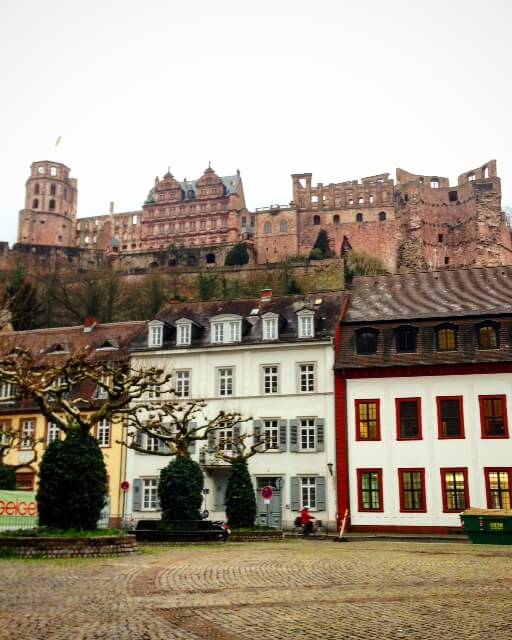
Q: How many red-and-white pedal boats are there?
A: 0